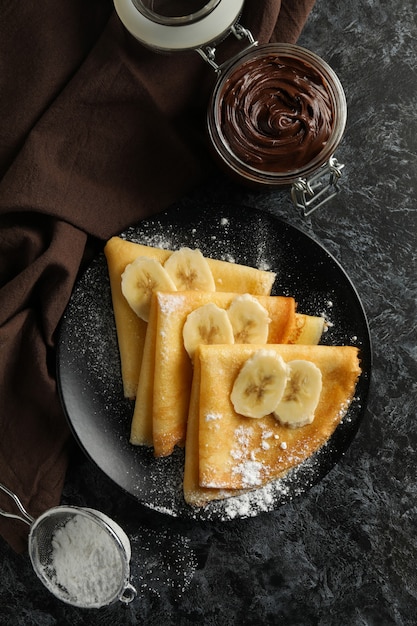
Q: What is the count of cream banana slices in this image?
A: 6